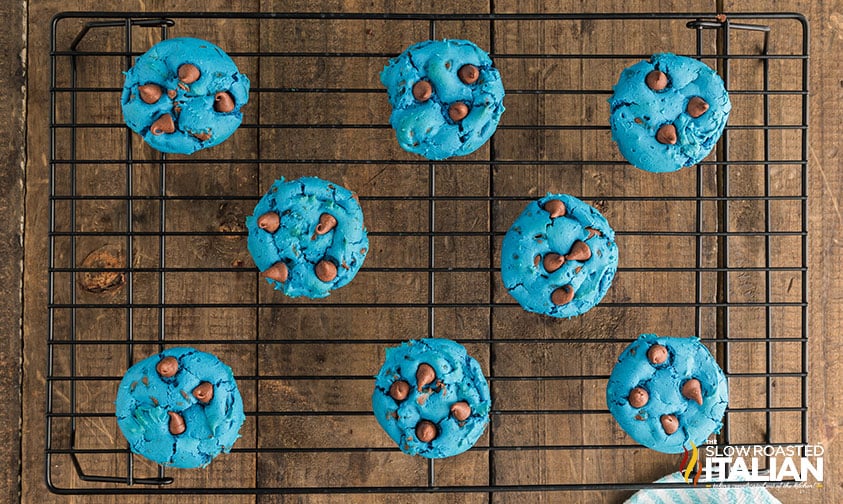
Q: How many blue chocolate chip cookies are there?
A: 8